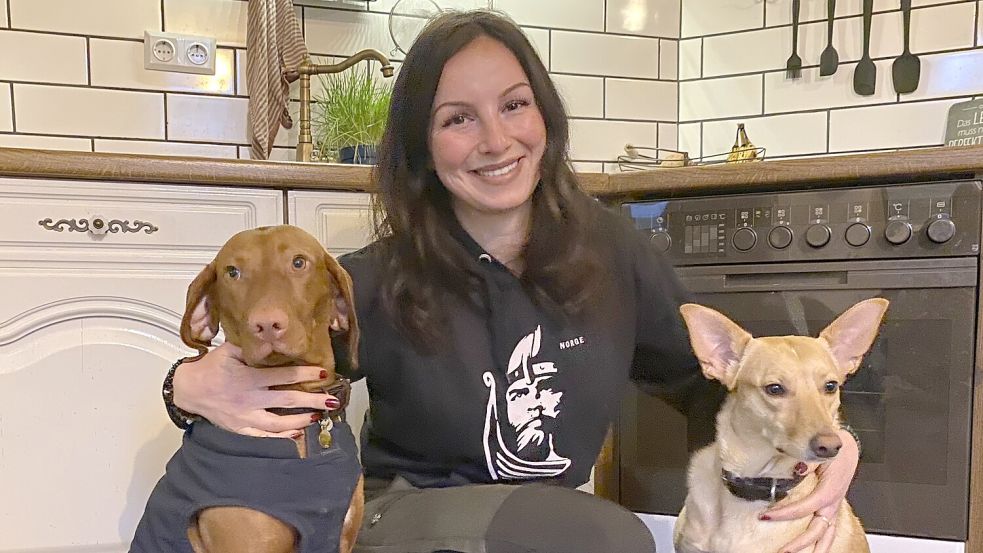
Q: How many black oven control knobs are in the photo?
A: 7